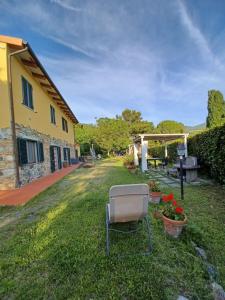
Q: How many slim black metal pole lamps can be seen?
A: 1